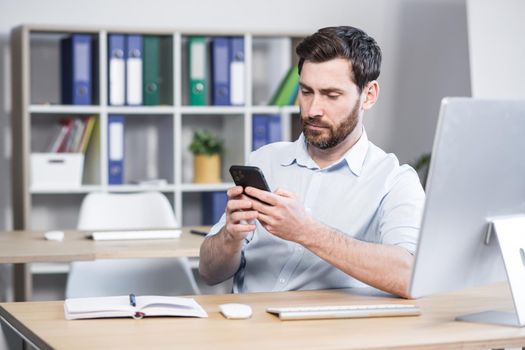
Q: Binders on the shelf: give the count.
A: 11